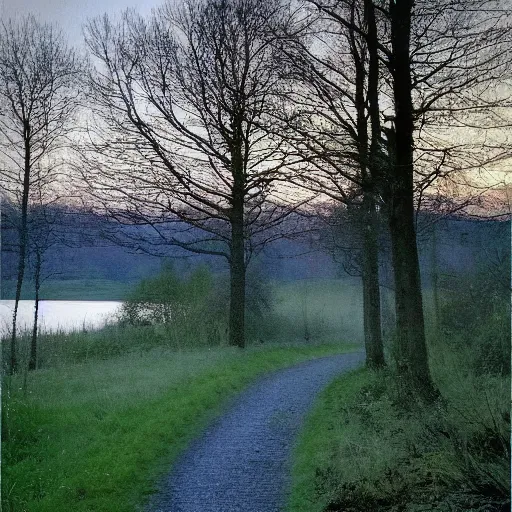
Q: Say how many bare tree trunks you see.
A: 5